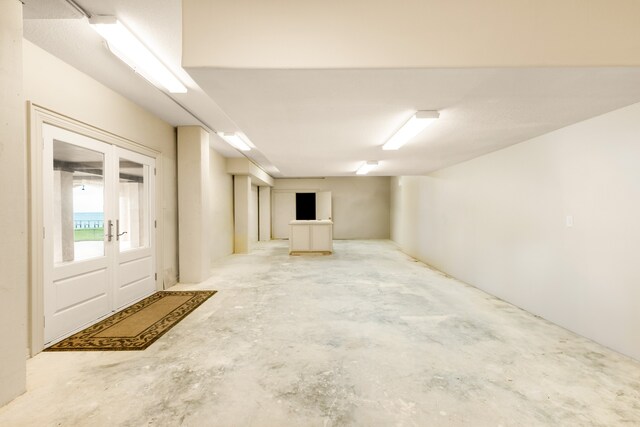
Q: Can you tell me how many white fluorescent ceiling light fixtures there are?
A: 4